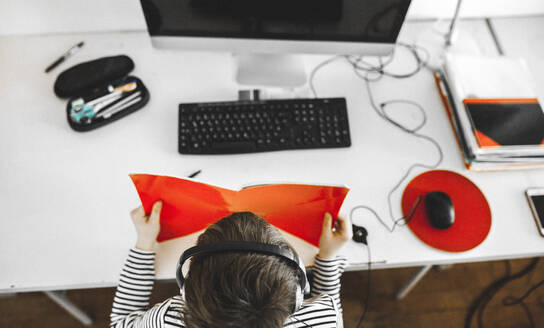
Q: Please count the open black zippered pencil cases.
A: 1